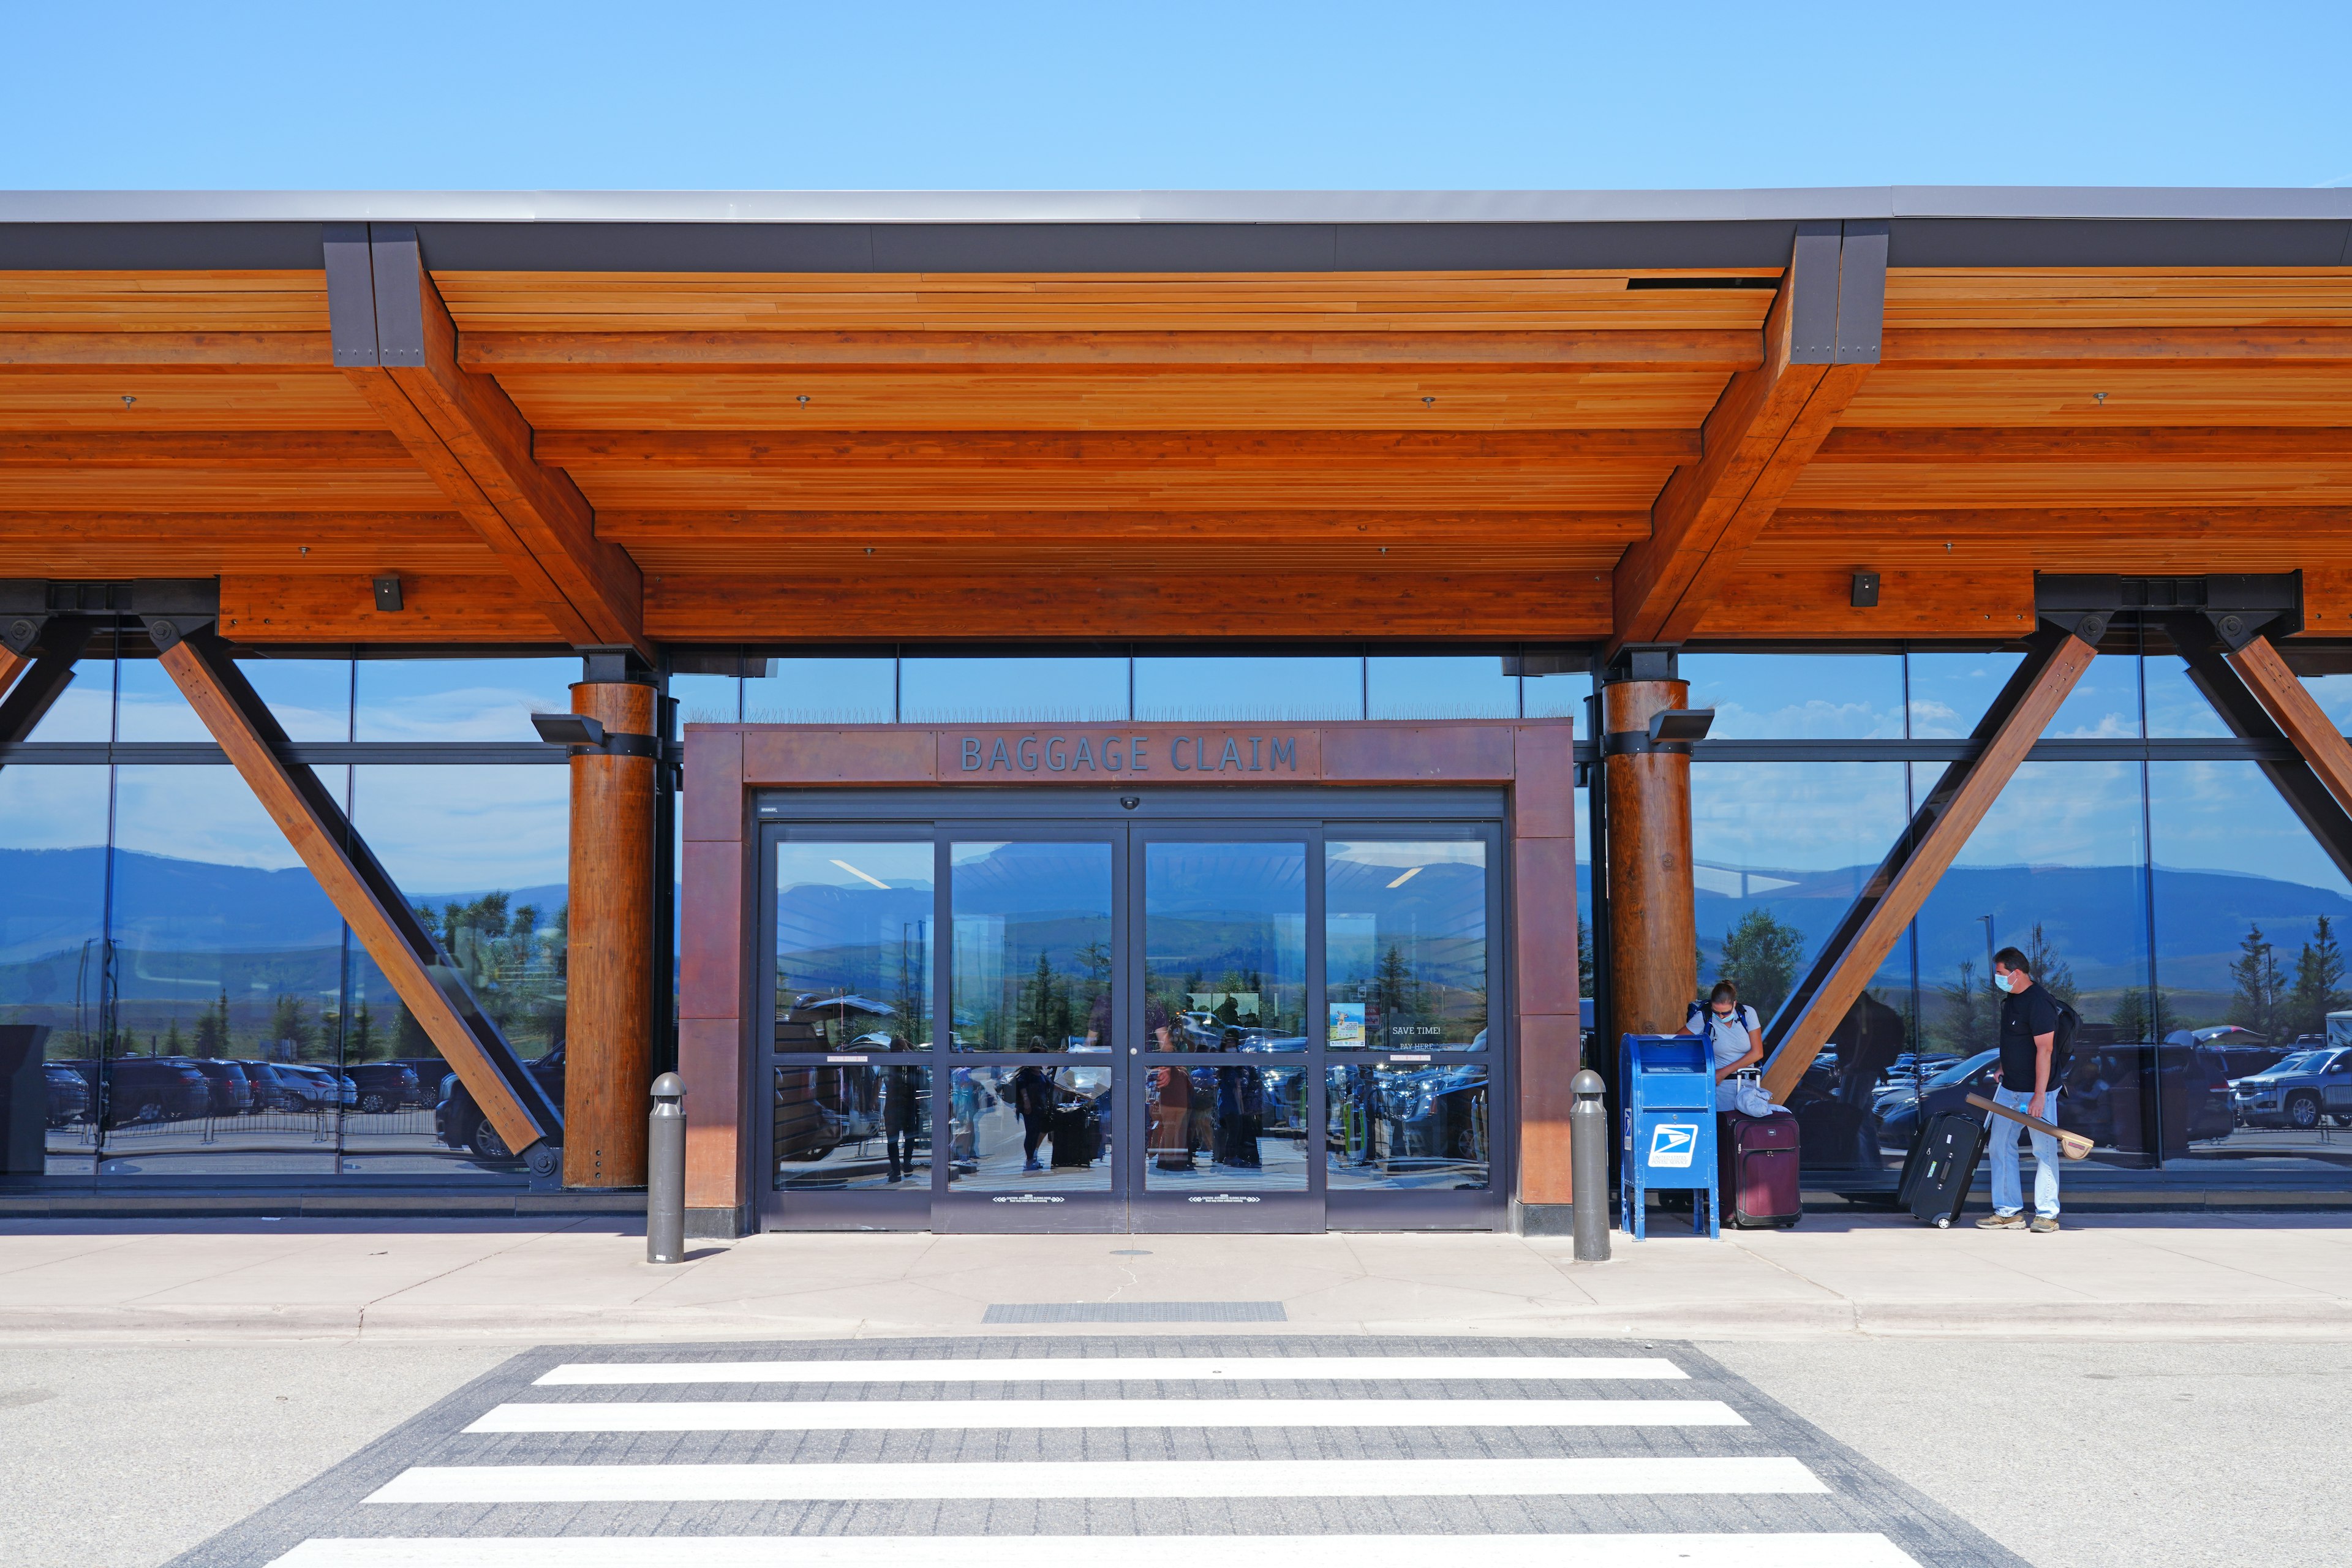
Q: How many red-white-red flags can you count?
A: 0